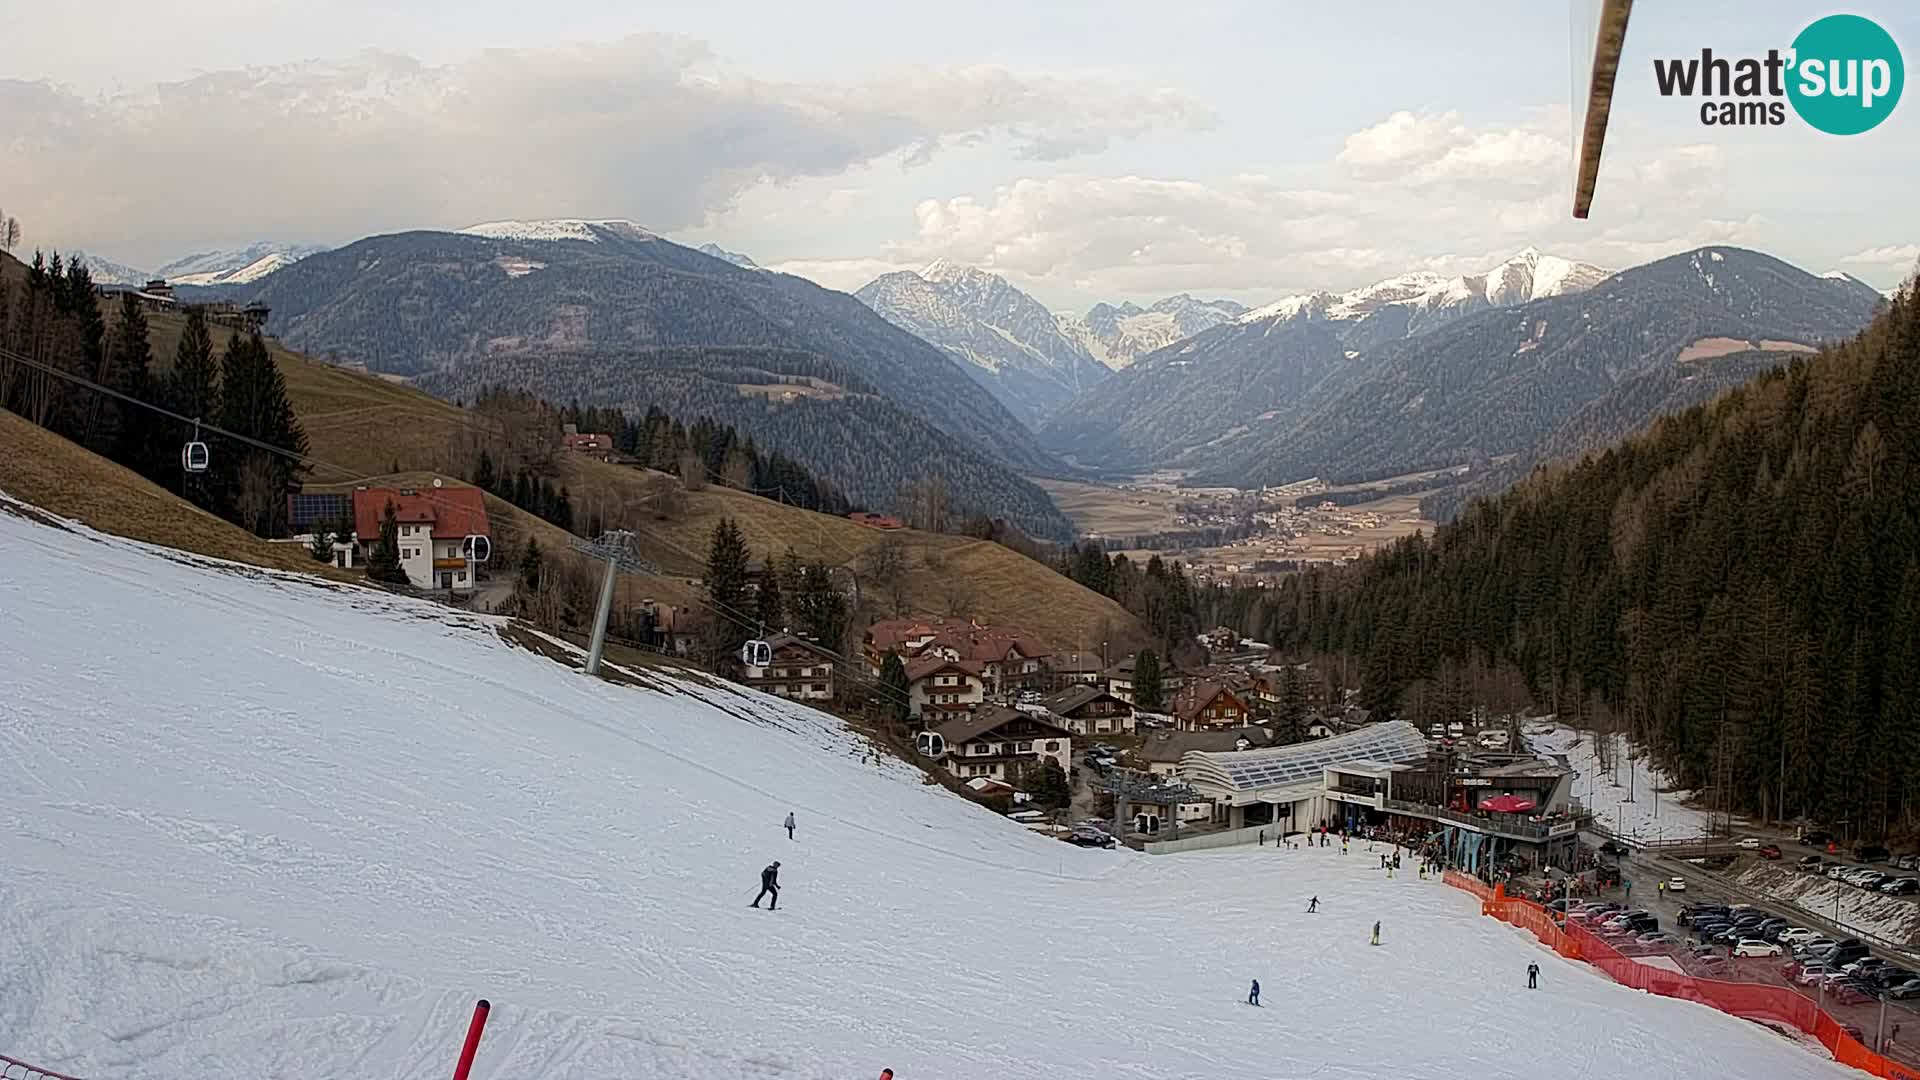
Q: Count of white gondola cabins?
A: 5